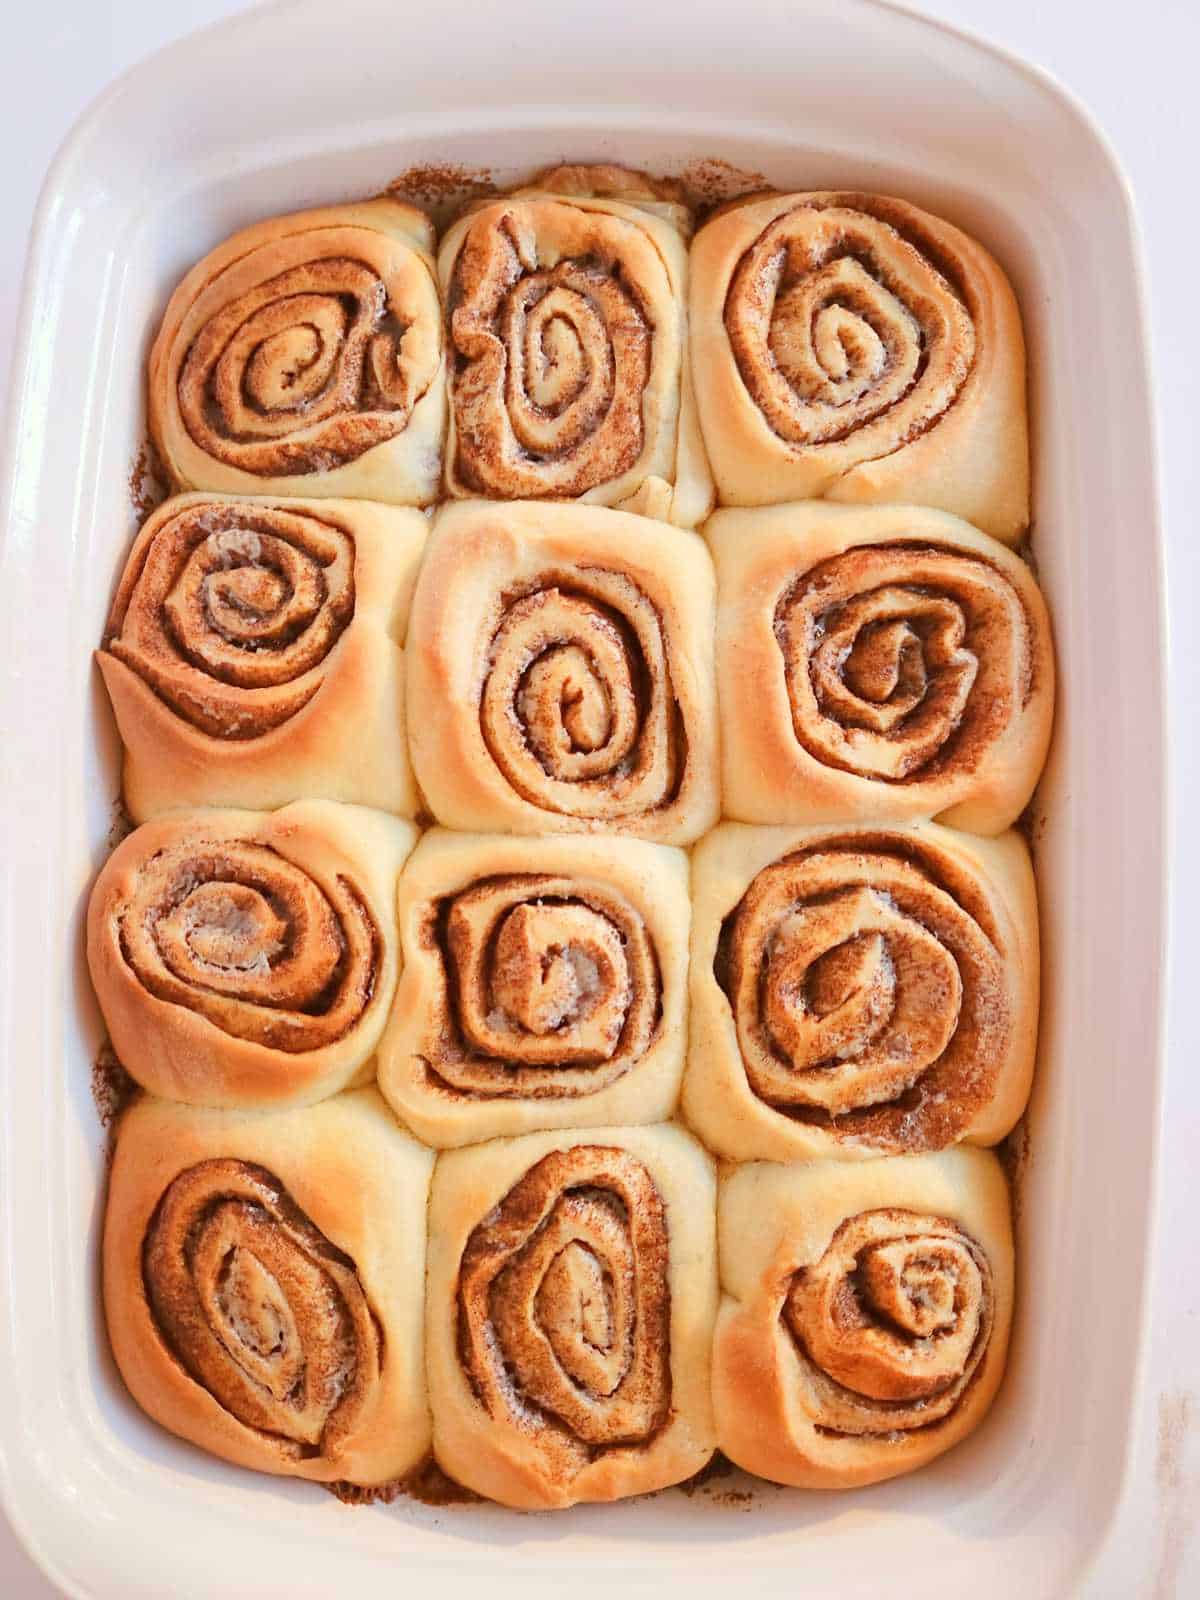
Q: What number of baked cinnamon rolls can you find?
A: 12